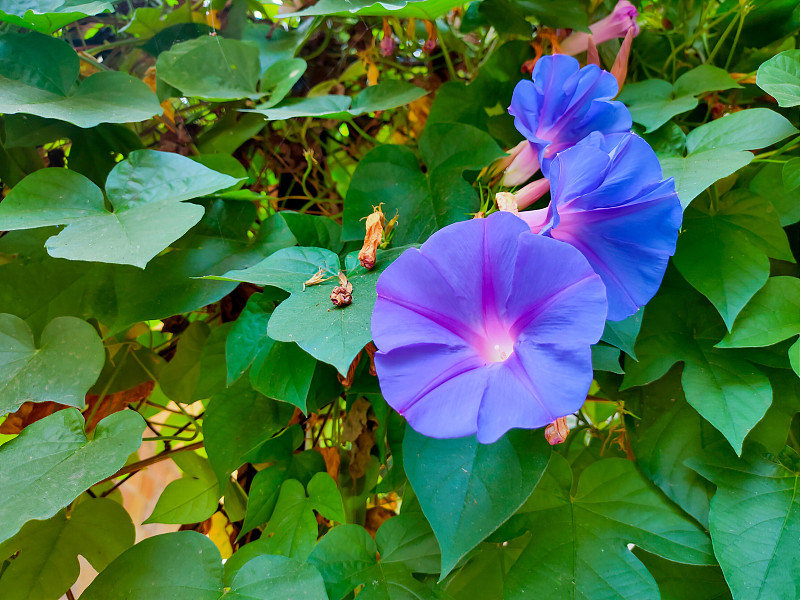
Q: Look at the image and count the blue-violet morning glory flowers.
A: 3